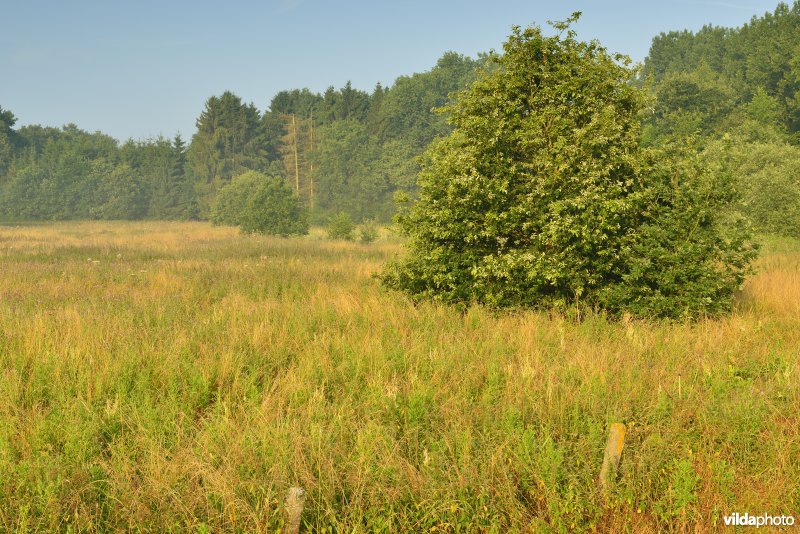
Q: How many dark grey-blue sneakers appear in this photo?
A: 0